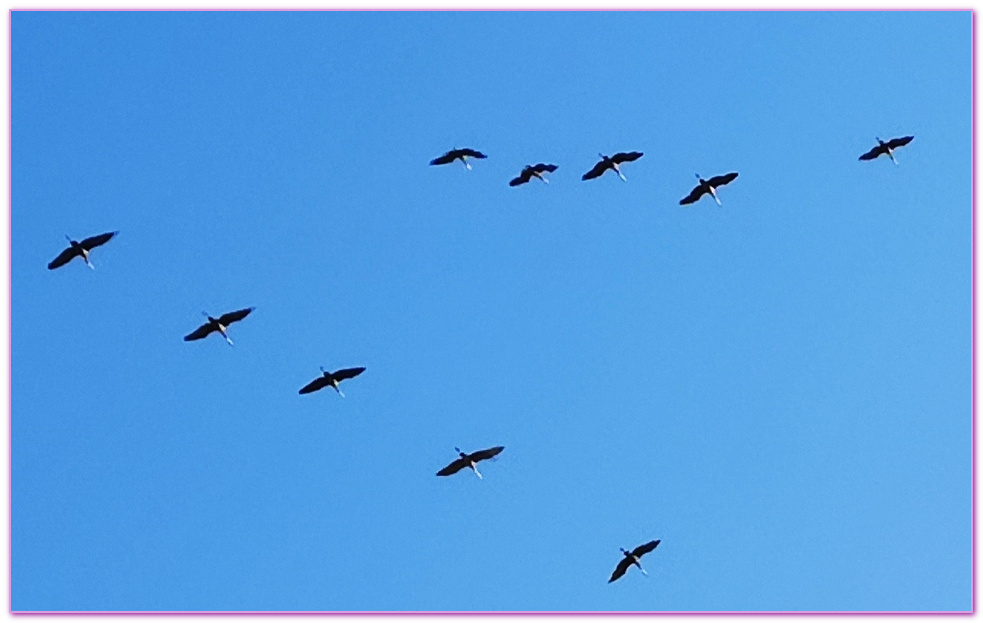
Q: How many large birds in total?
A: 10